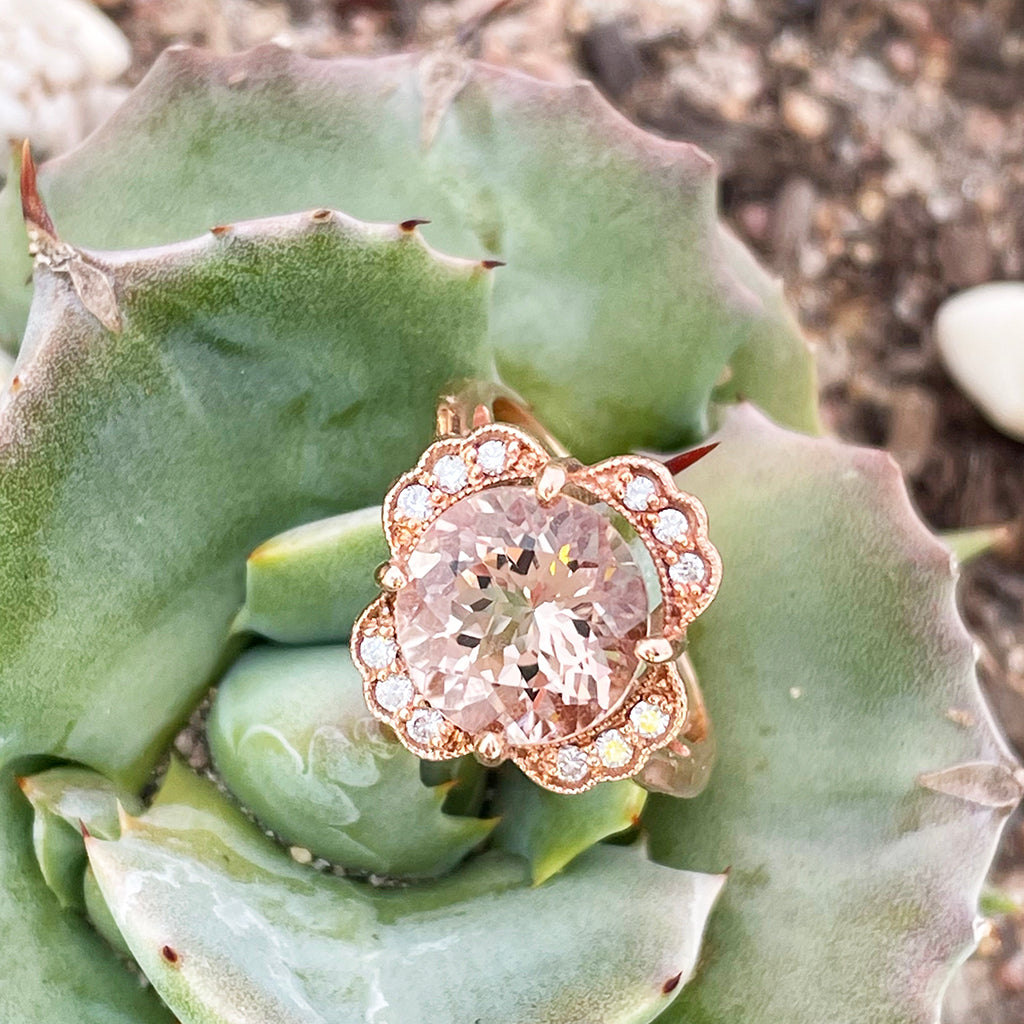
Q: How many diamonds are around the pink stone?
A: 12